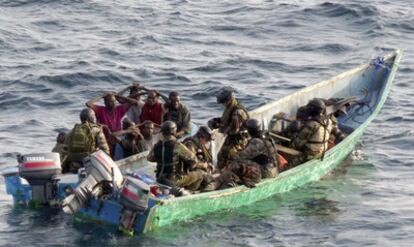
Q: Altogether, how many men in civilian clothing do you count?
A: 6